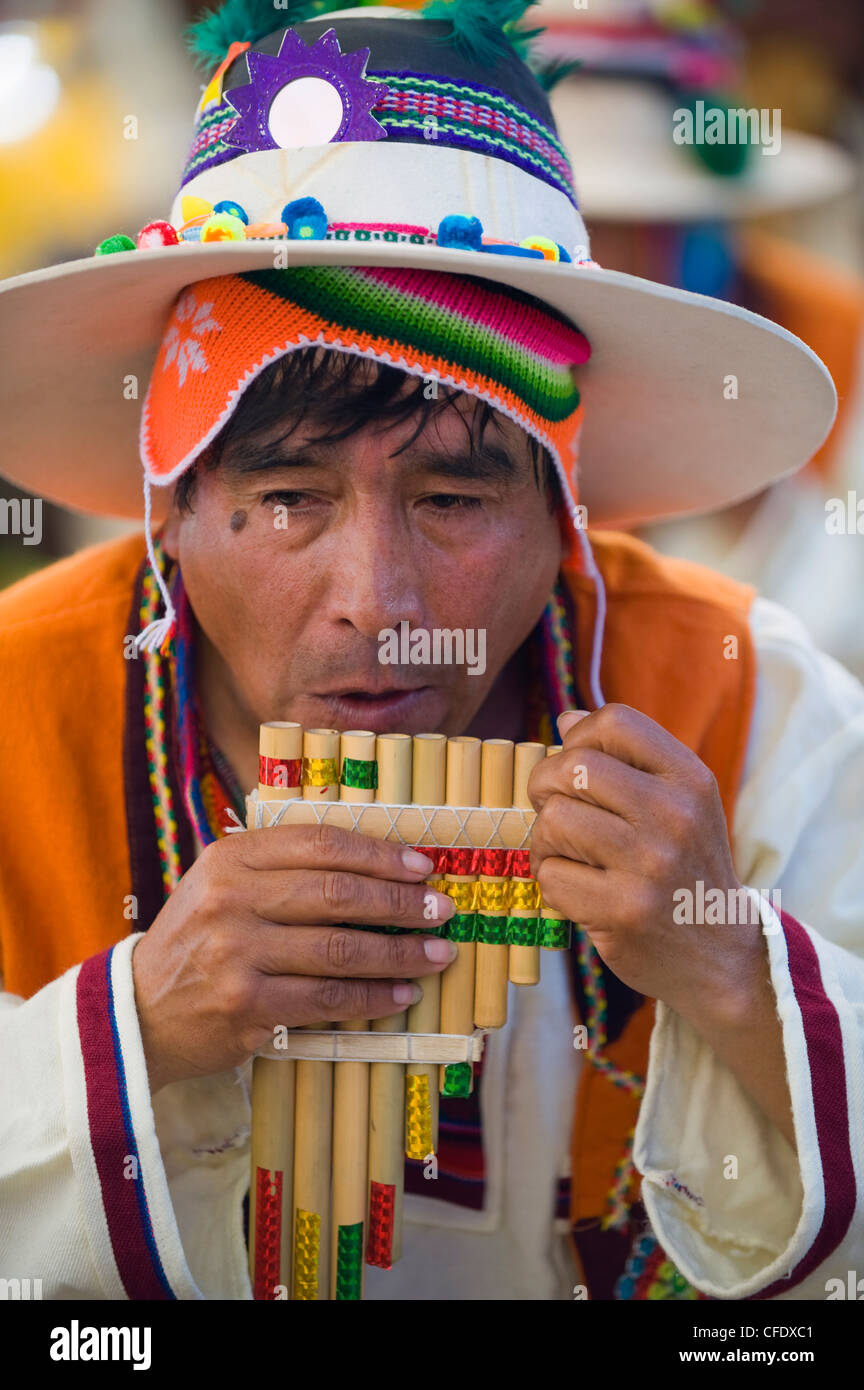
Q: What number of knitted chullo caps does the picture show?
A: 1